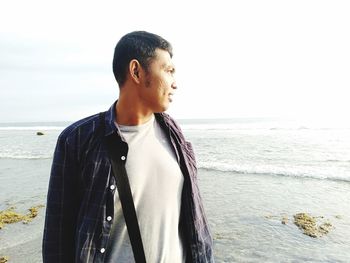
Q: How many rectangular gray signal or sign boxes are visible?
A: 0